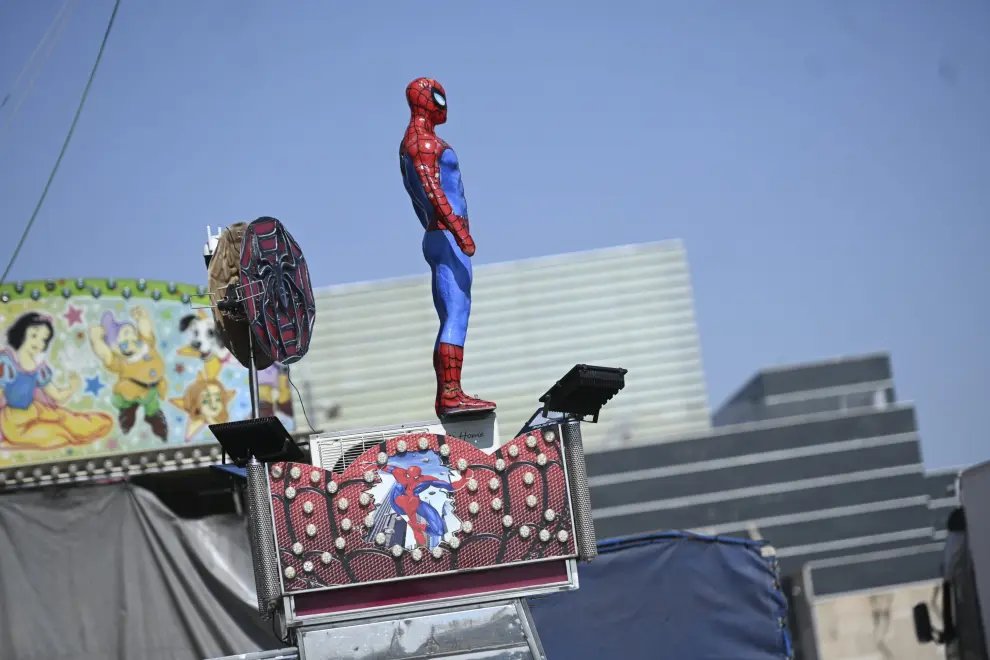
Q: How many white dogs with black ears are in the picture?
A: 1